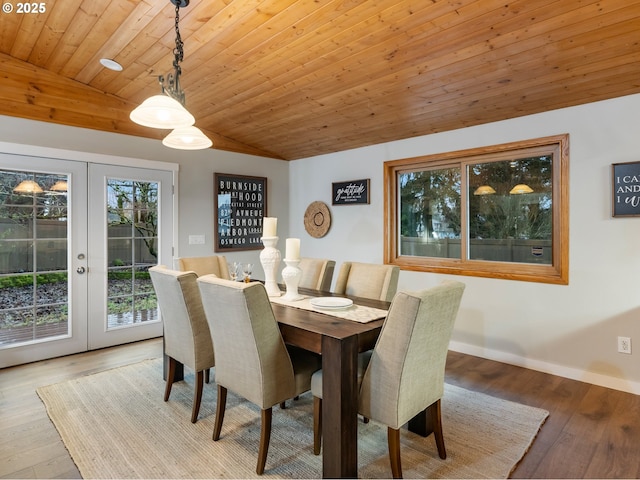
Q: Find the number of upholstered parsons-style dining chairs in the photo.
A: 6